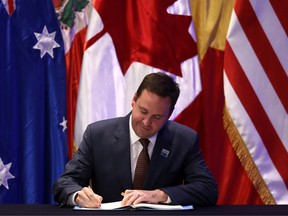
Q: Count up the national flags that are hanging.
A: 5